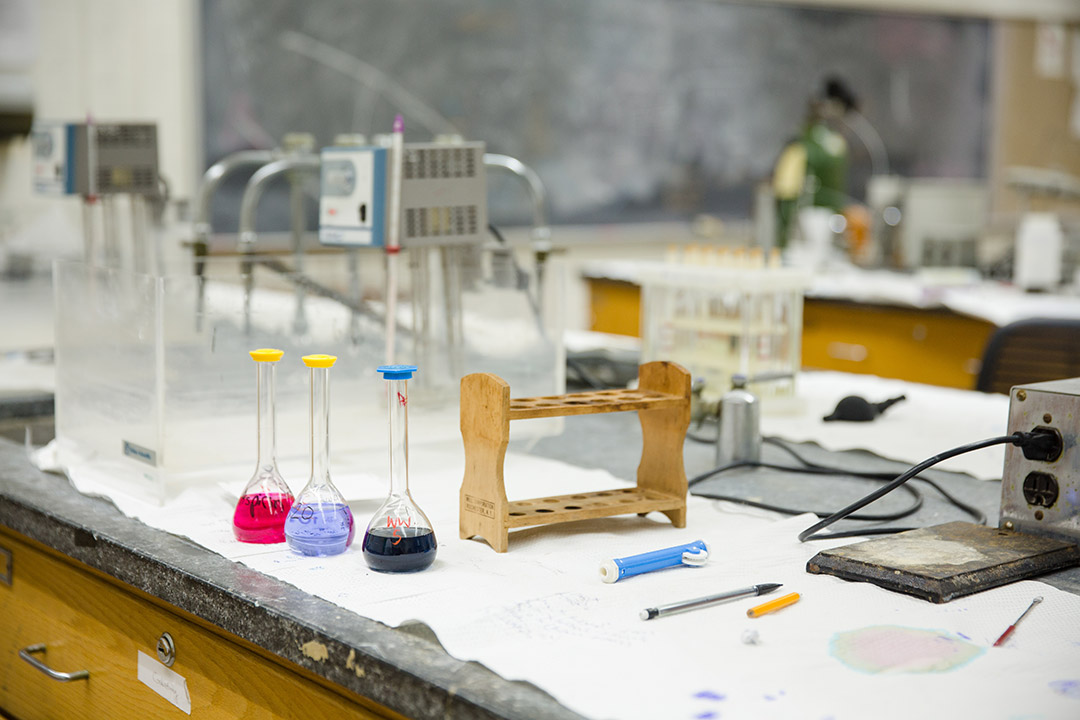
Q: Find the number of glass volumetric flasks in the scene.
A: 3